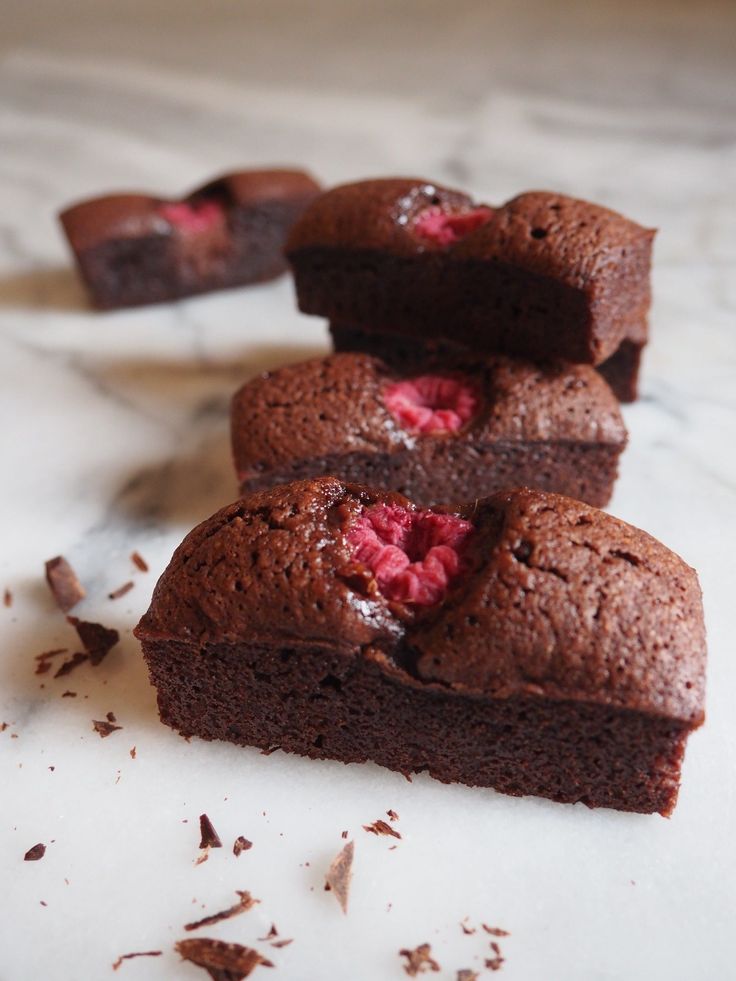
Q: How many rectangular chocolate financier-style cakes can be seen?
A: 5